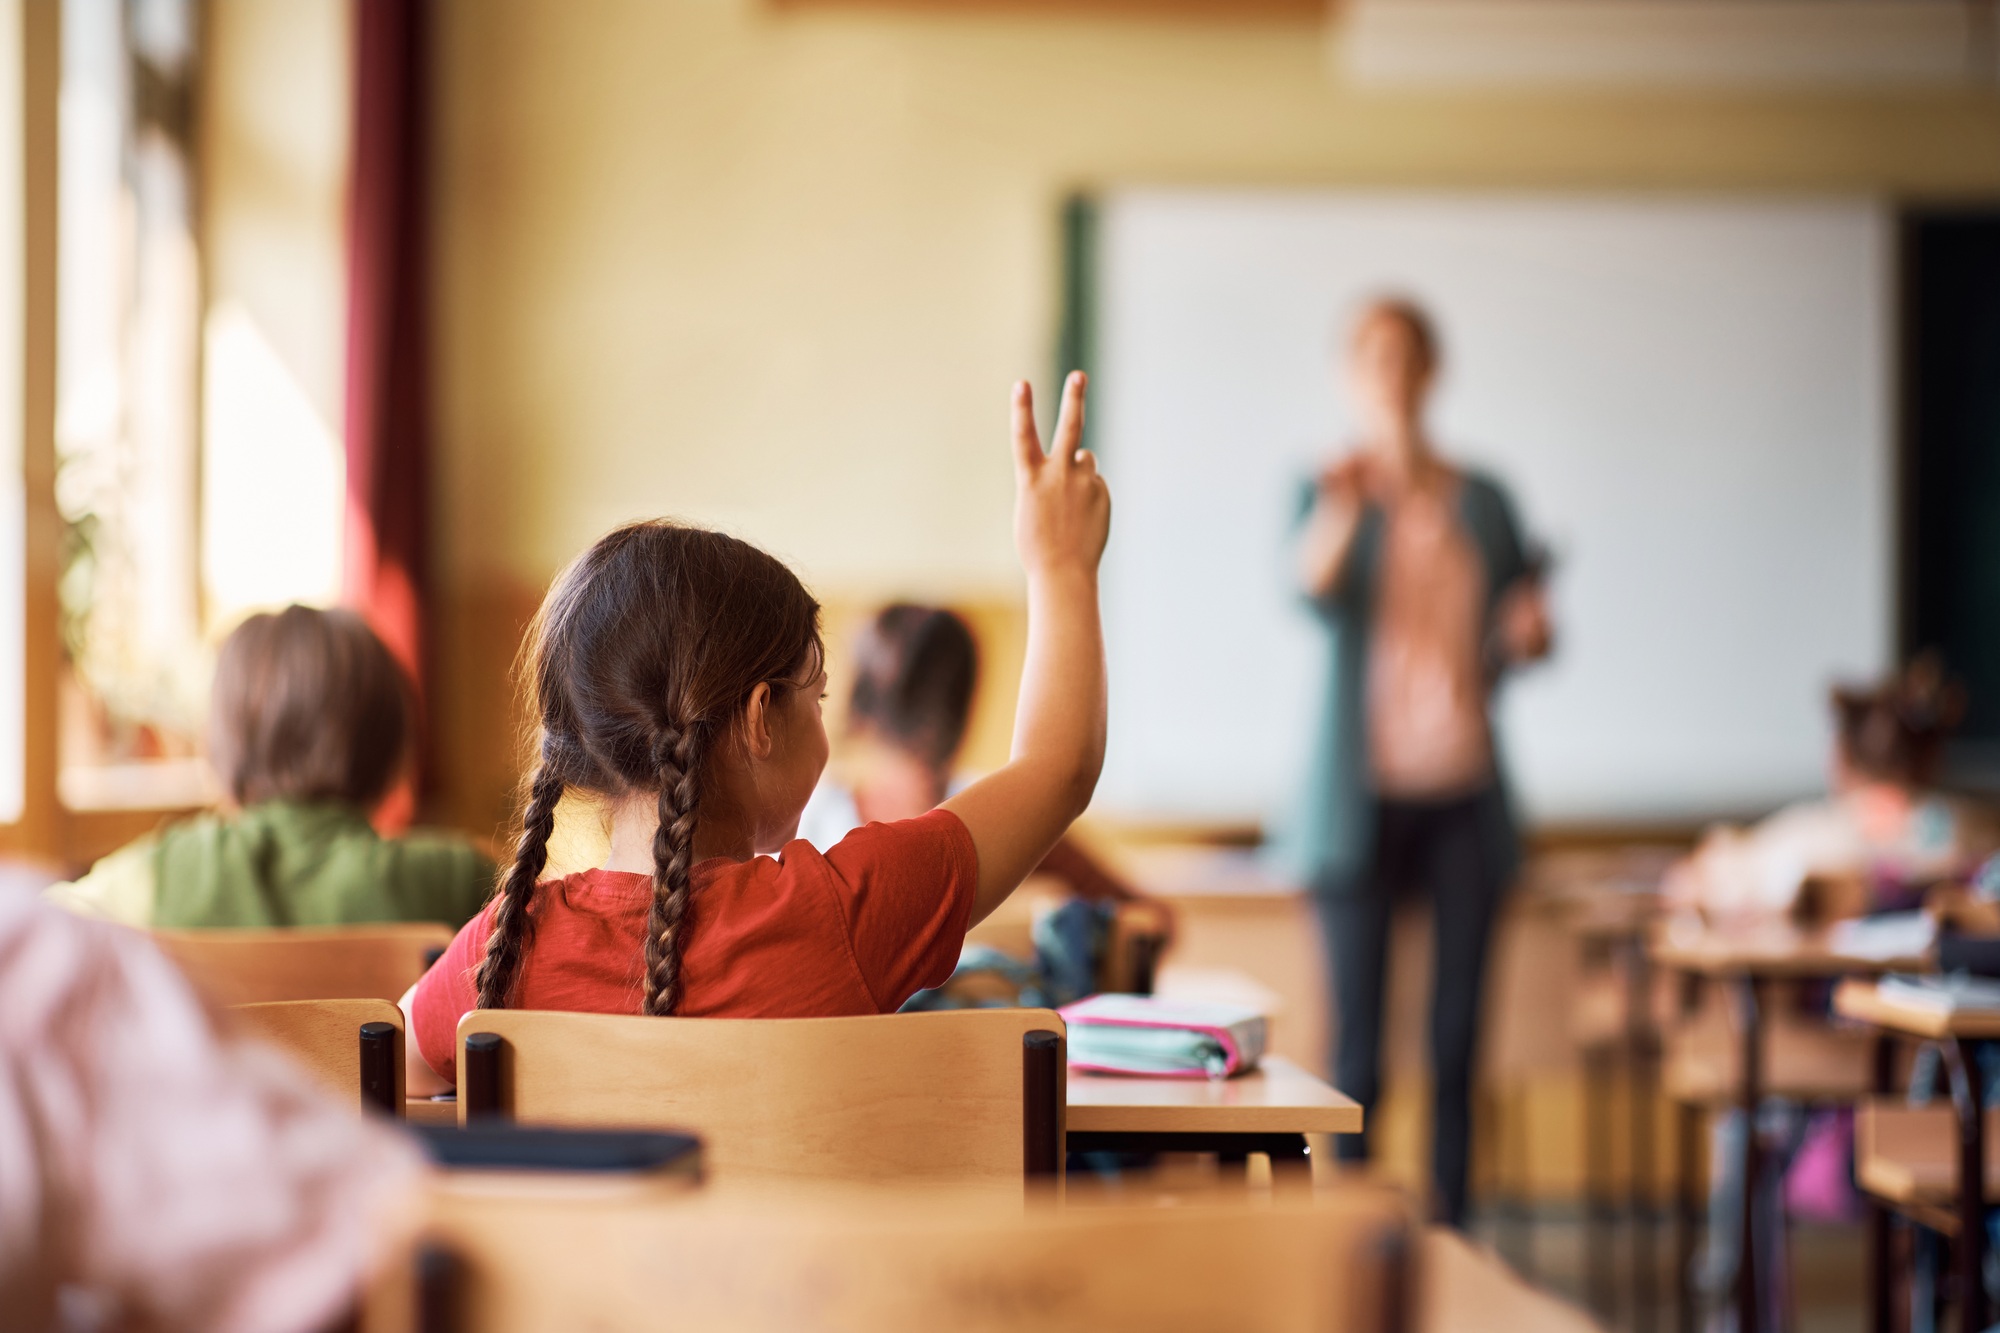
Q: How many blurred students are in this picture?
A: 4